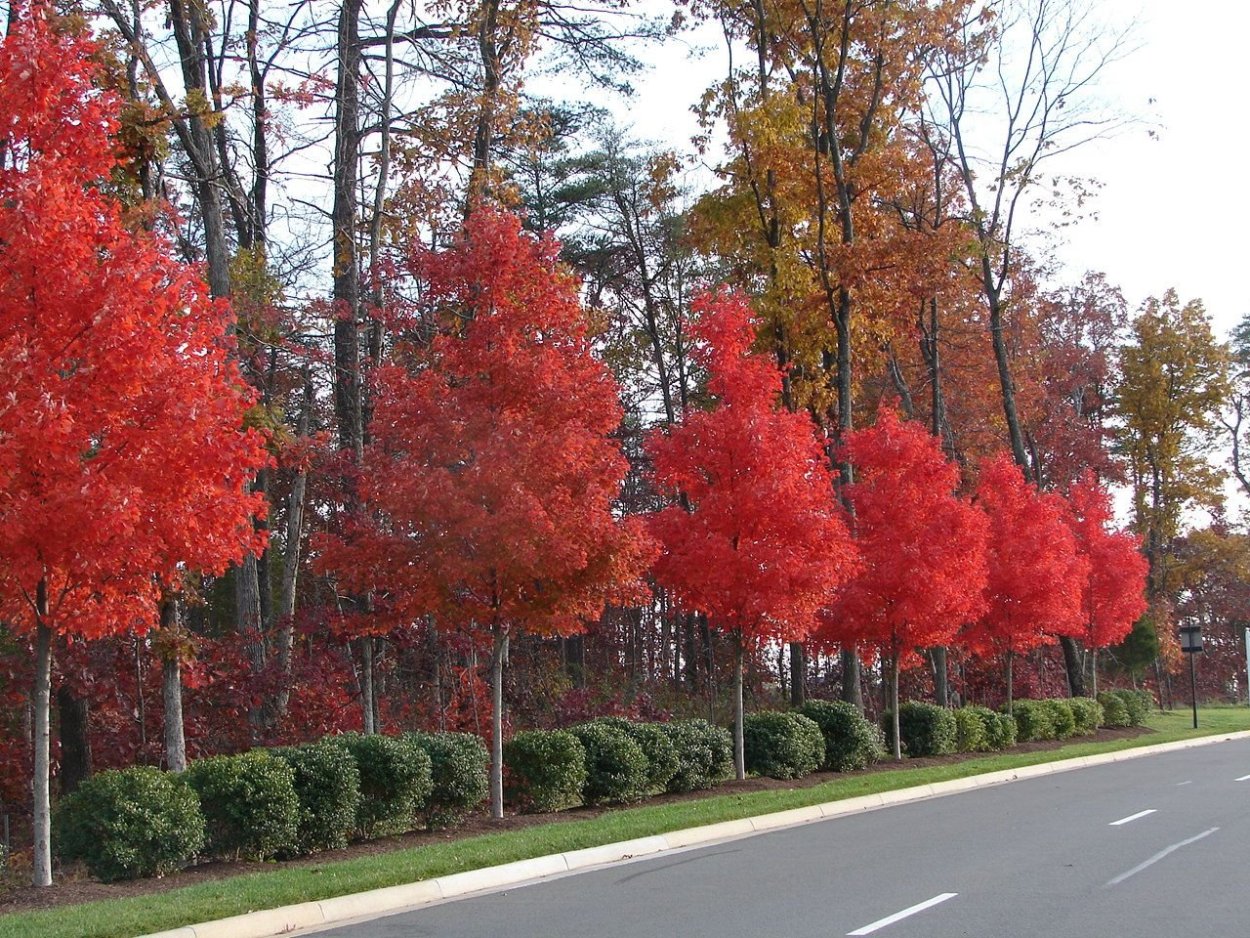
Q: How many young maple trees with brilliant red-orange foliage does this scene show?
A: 6